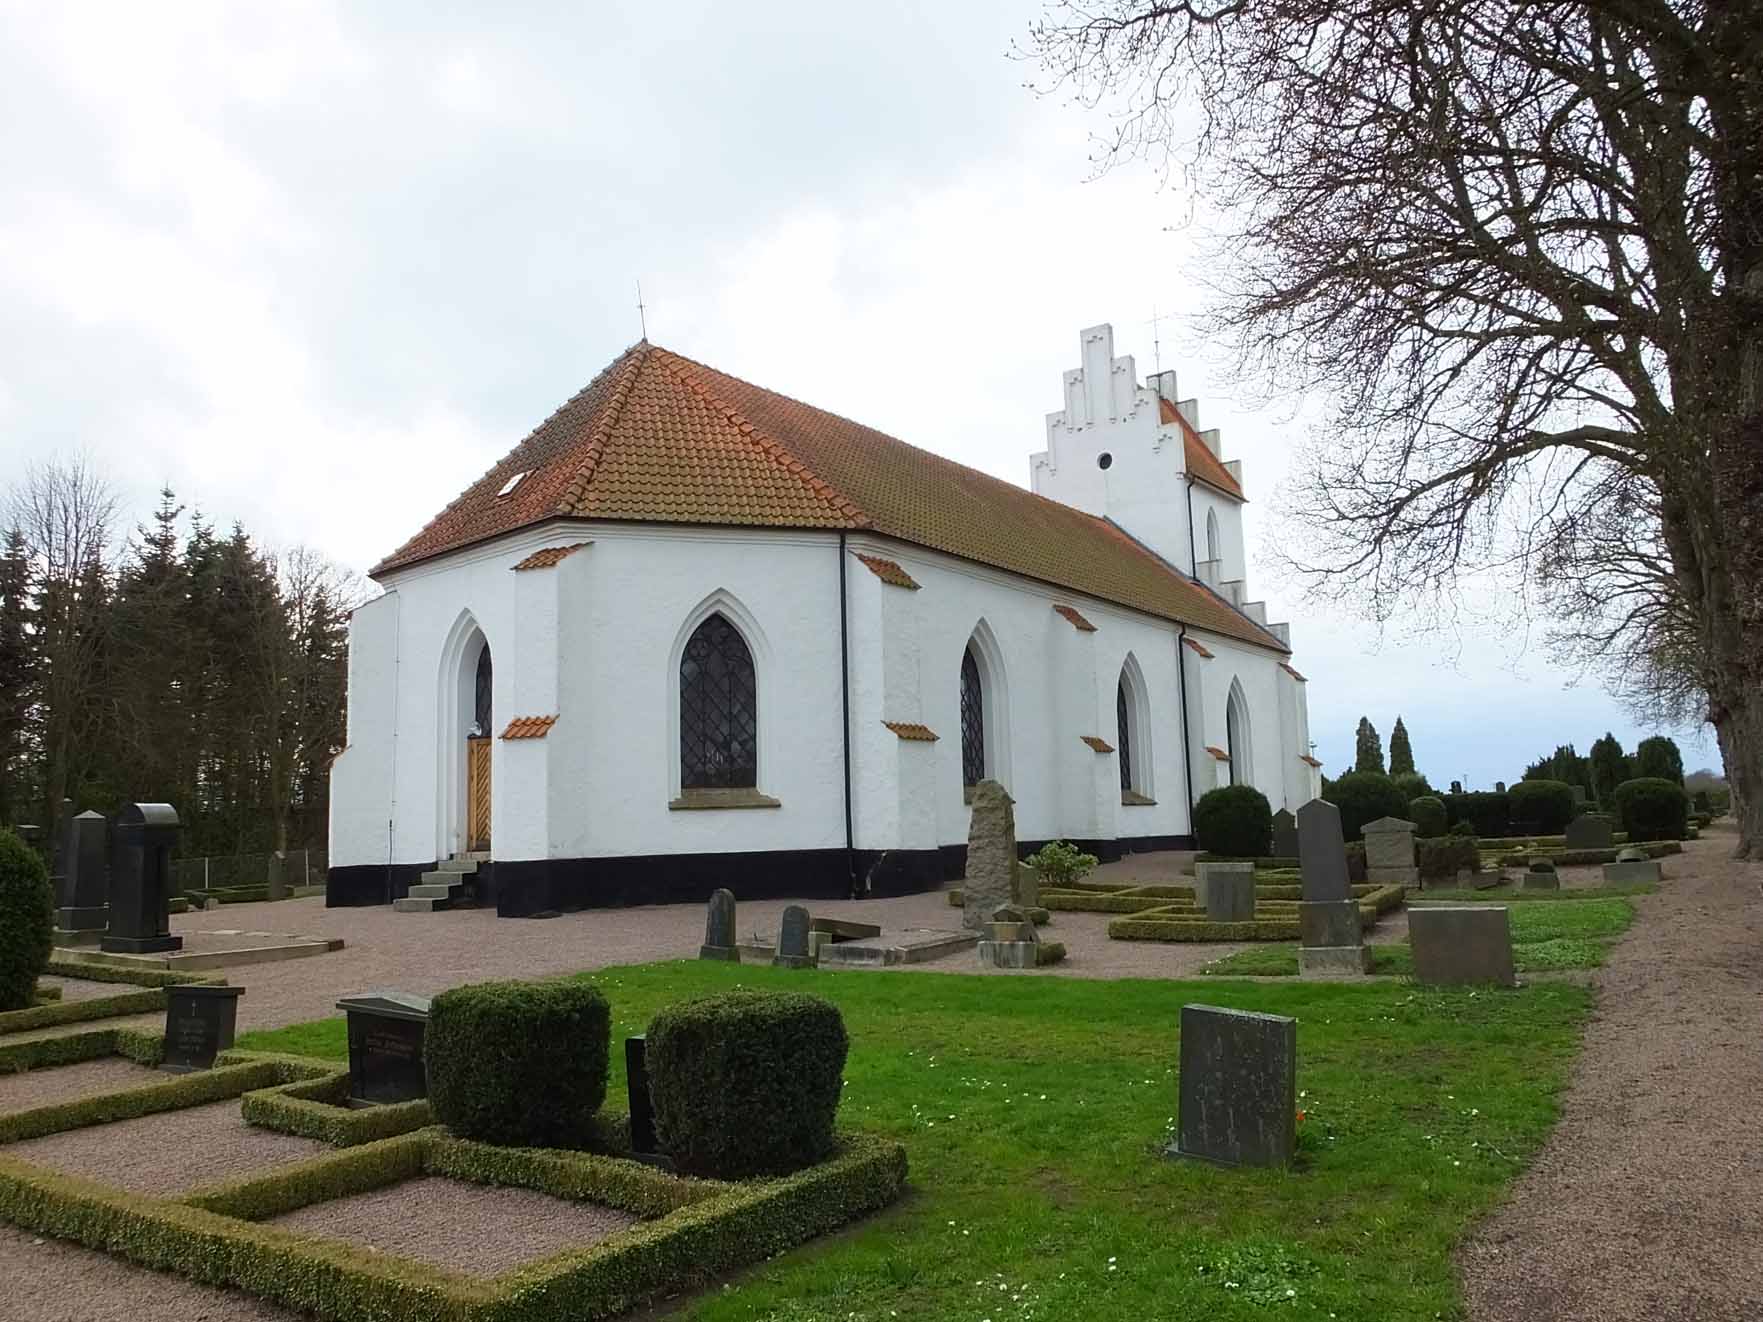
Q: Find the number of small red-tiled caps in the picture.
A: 10